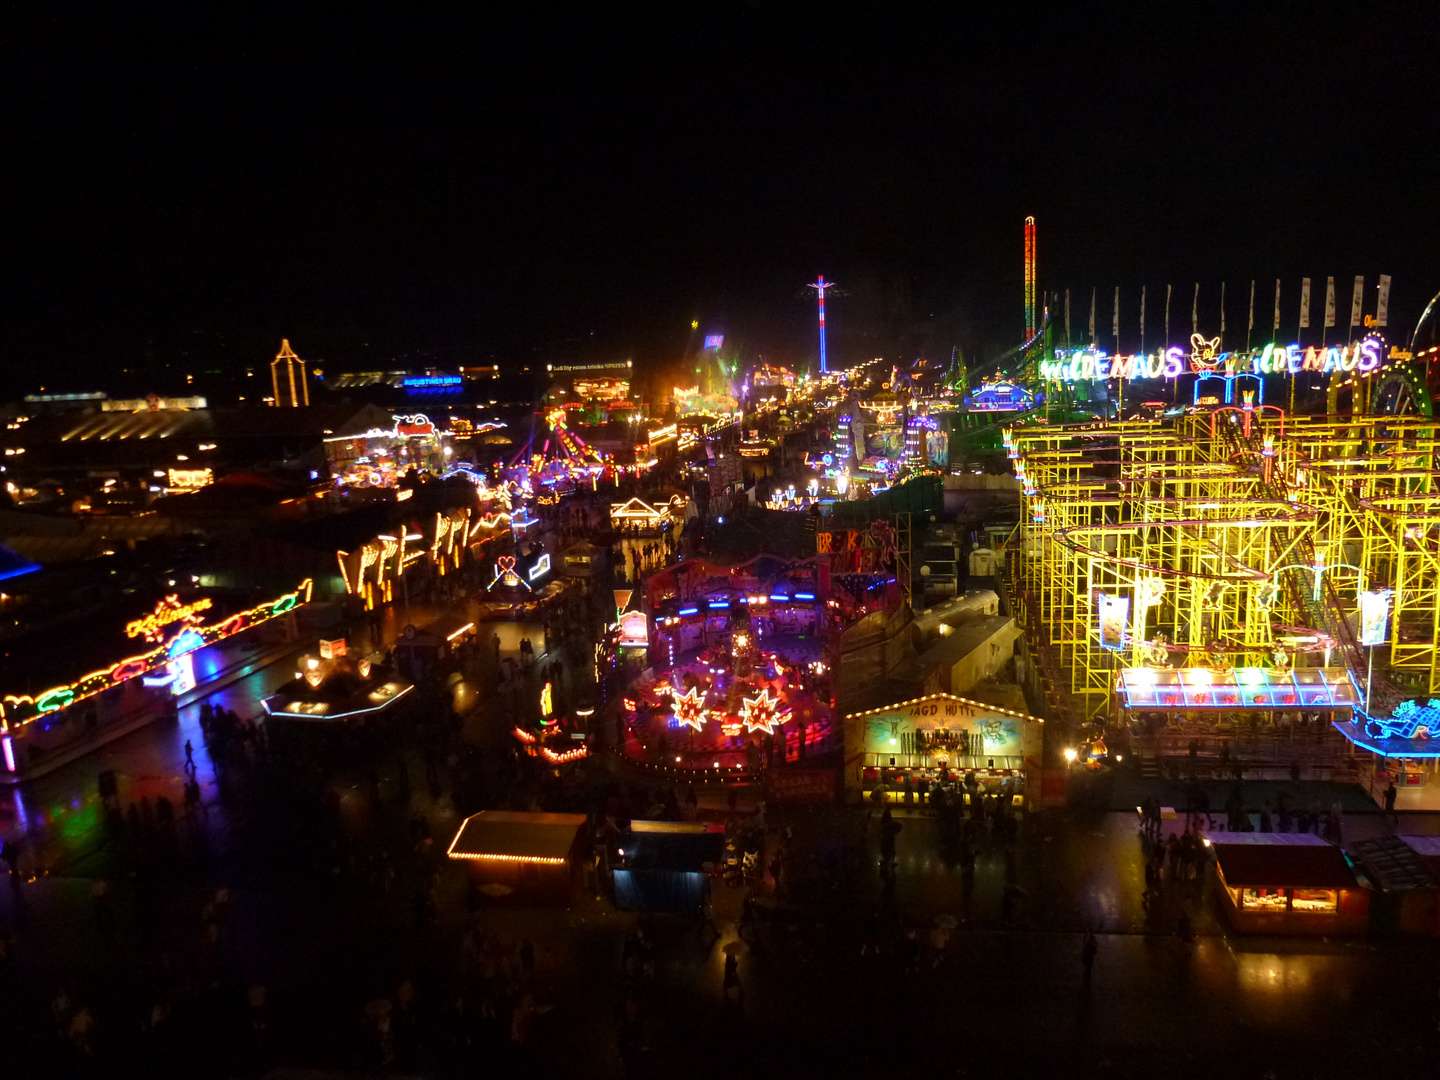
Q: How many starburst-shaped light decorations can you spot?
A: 2